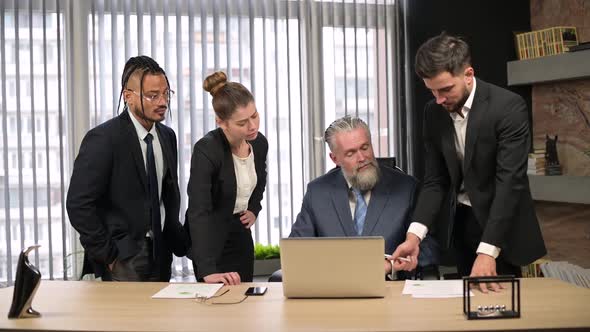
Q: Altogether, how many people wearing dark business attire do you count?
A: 4